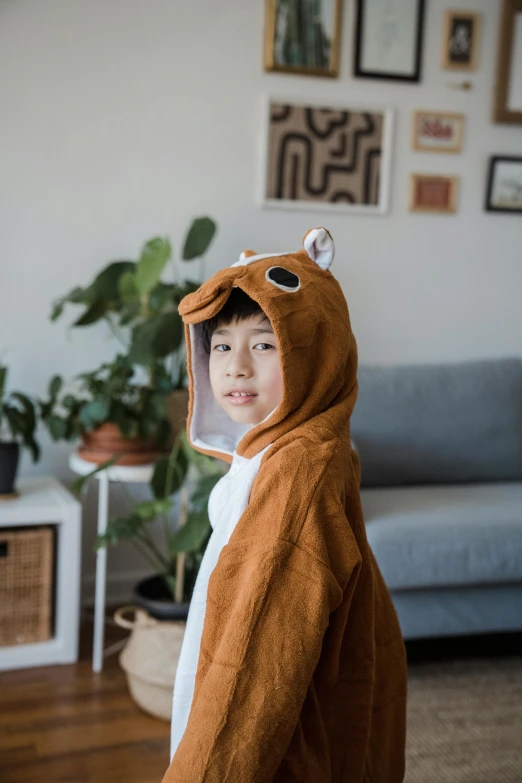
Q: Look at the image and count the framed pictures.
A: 8